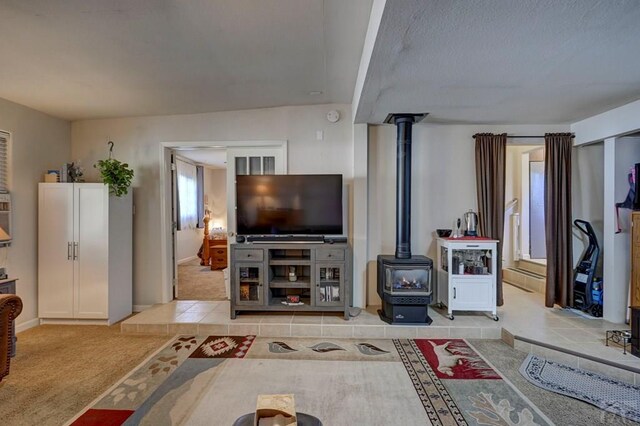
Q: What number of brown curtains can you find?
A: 2